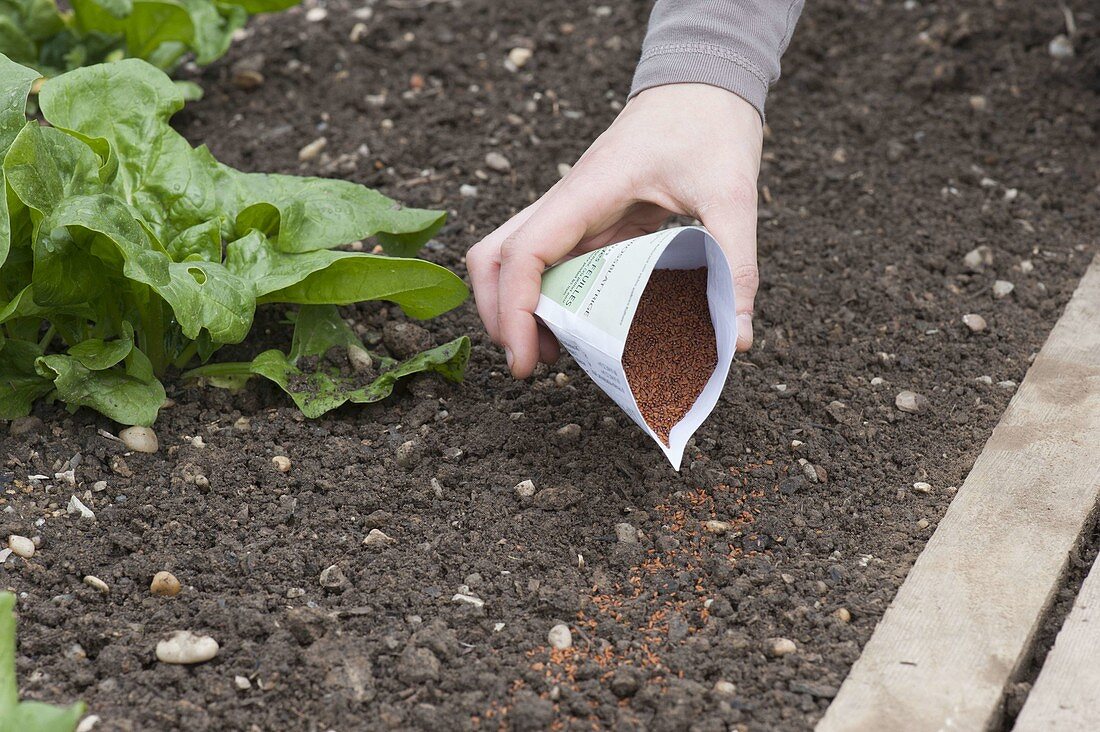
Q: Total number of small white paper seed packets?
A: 1